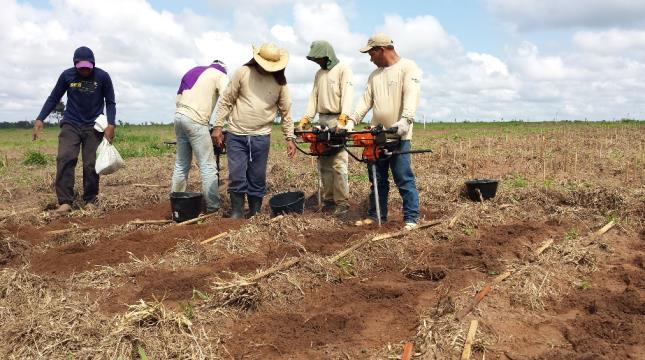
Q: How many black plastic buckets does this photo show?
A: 3